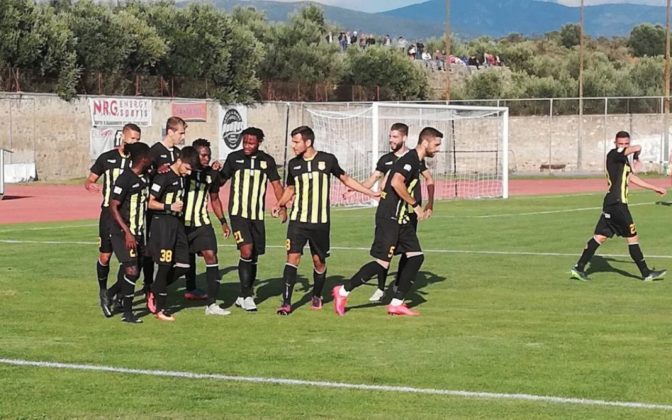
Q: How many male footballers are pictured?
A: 10